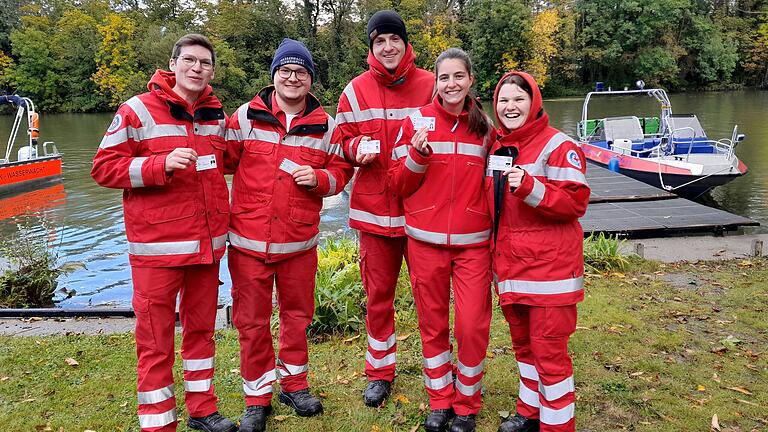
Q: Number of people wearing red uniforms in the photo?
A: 5